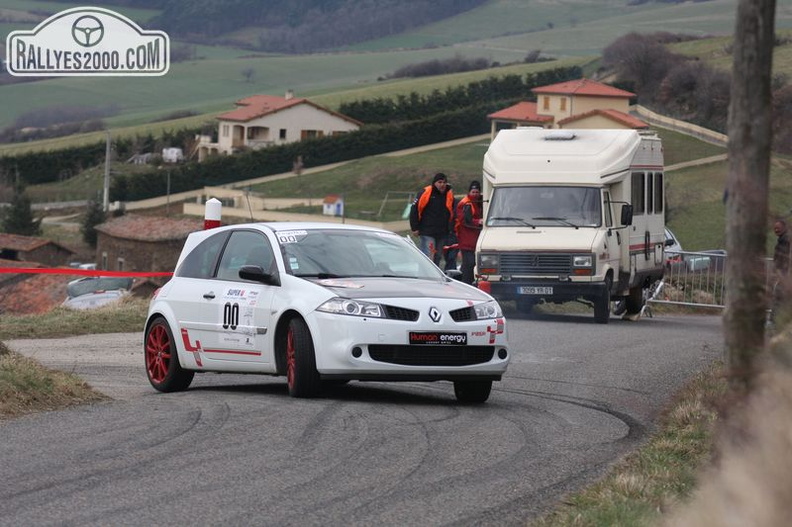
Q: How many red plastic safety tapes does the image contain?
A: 1